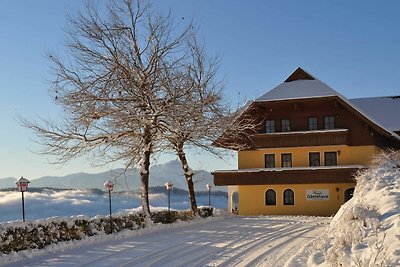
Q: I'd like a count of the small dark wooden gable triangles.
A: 1